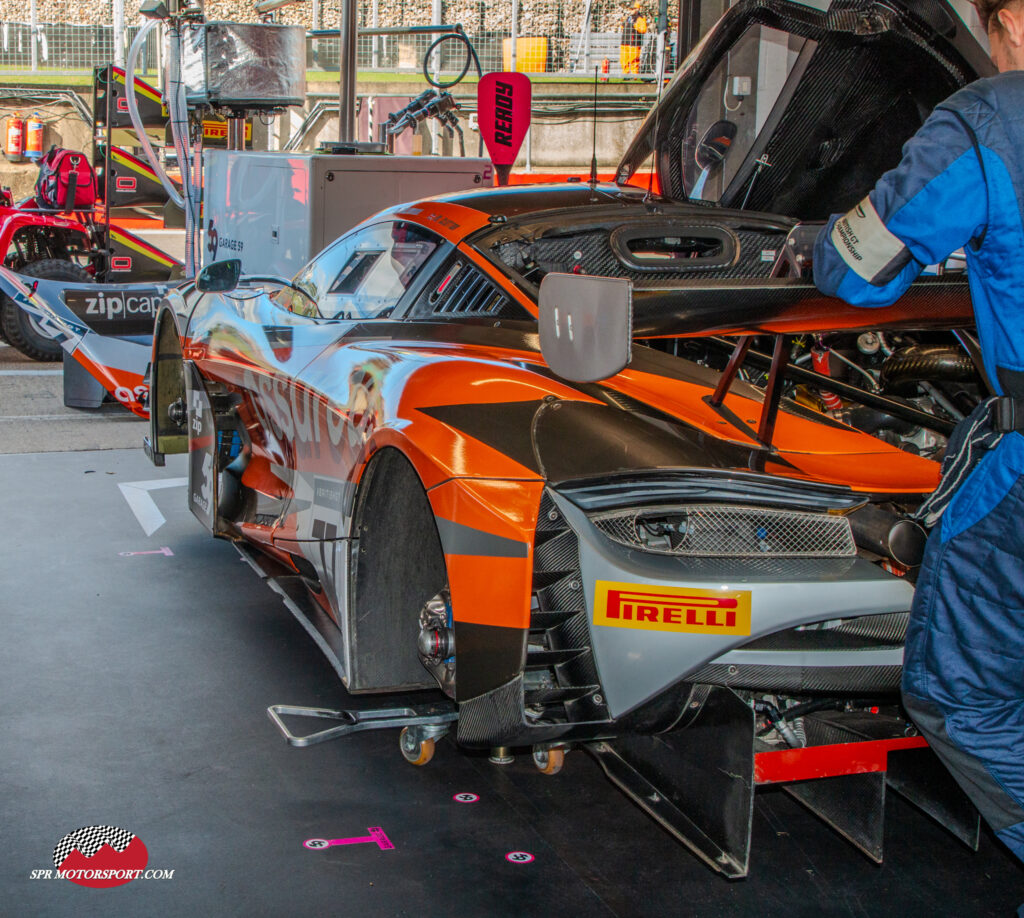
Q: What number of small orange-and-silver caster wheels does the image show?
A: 2